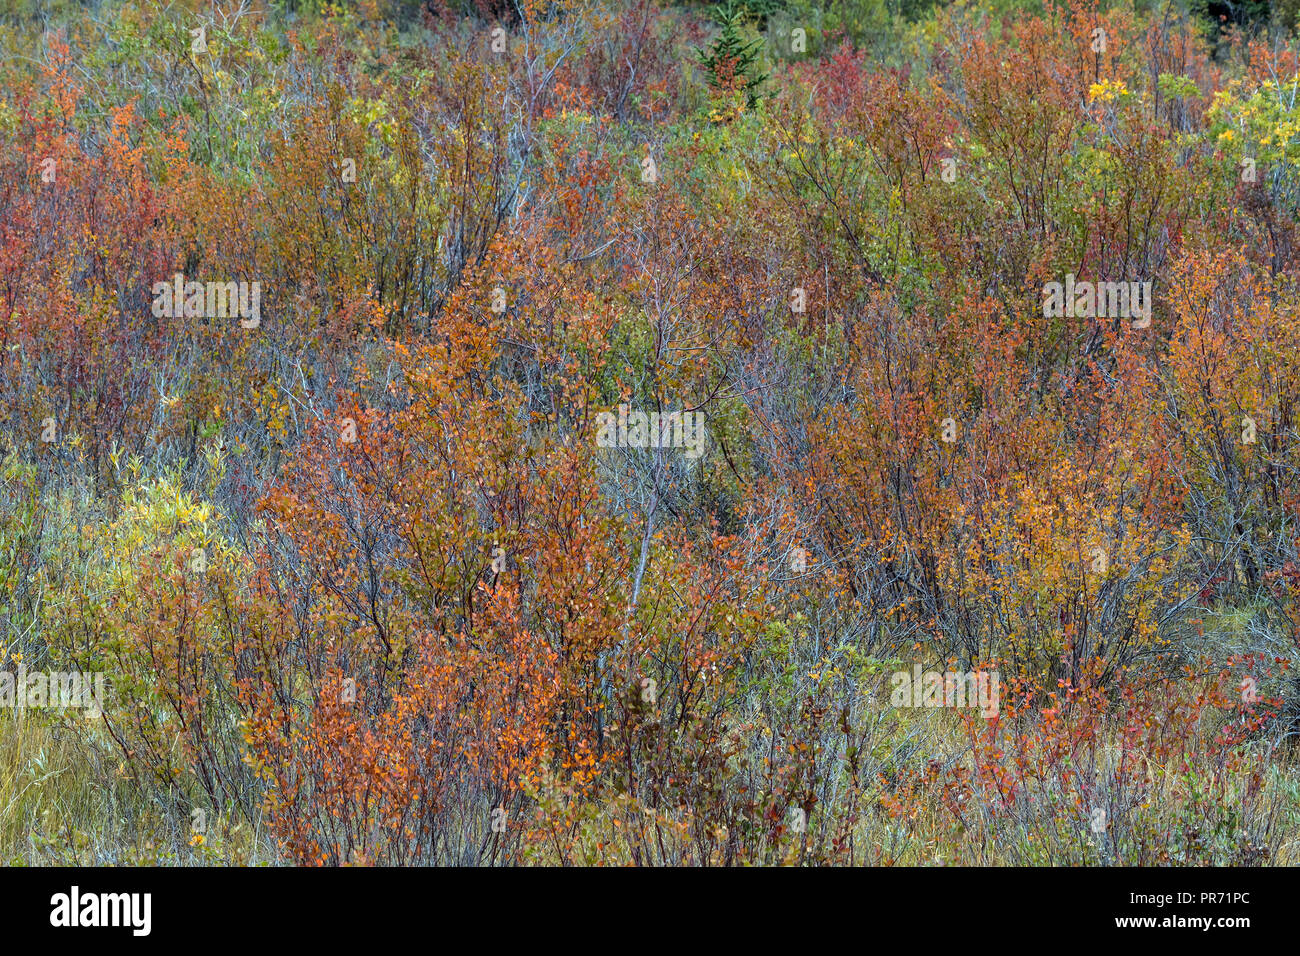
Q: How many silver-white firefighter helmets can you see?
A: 0